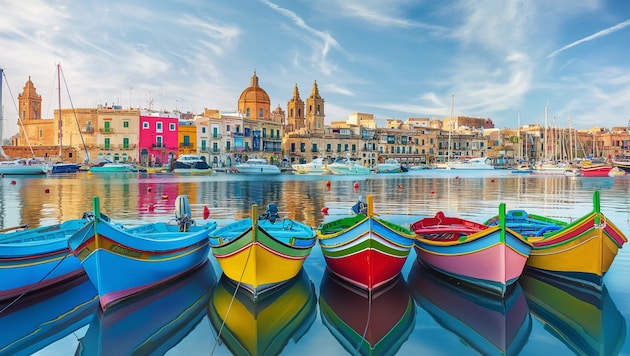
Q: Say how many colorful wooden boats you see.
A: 6